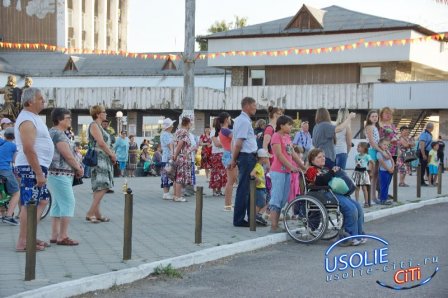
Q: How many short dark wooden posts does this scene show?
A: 8